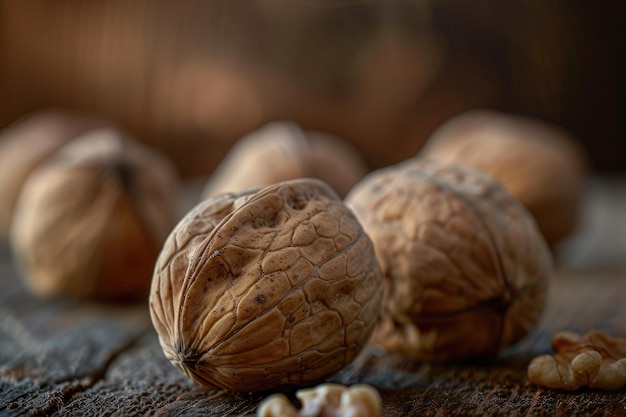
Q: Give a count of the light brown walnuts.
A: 6